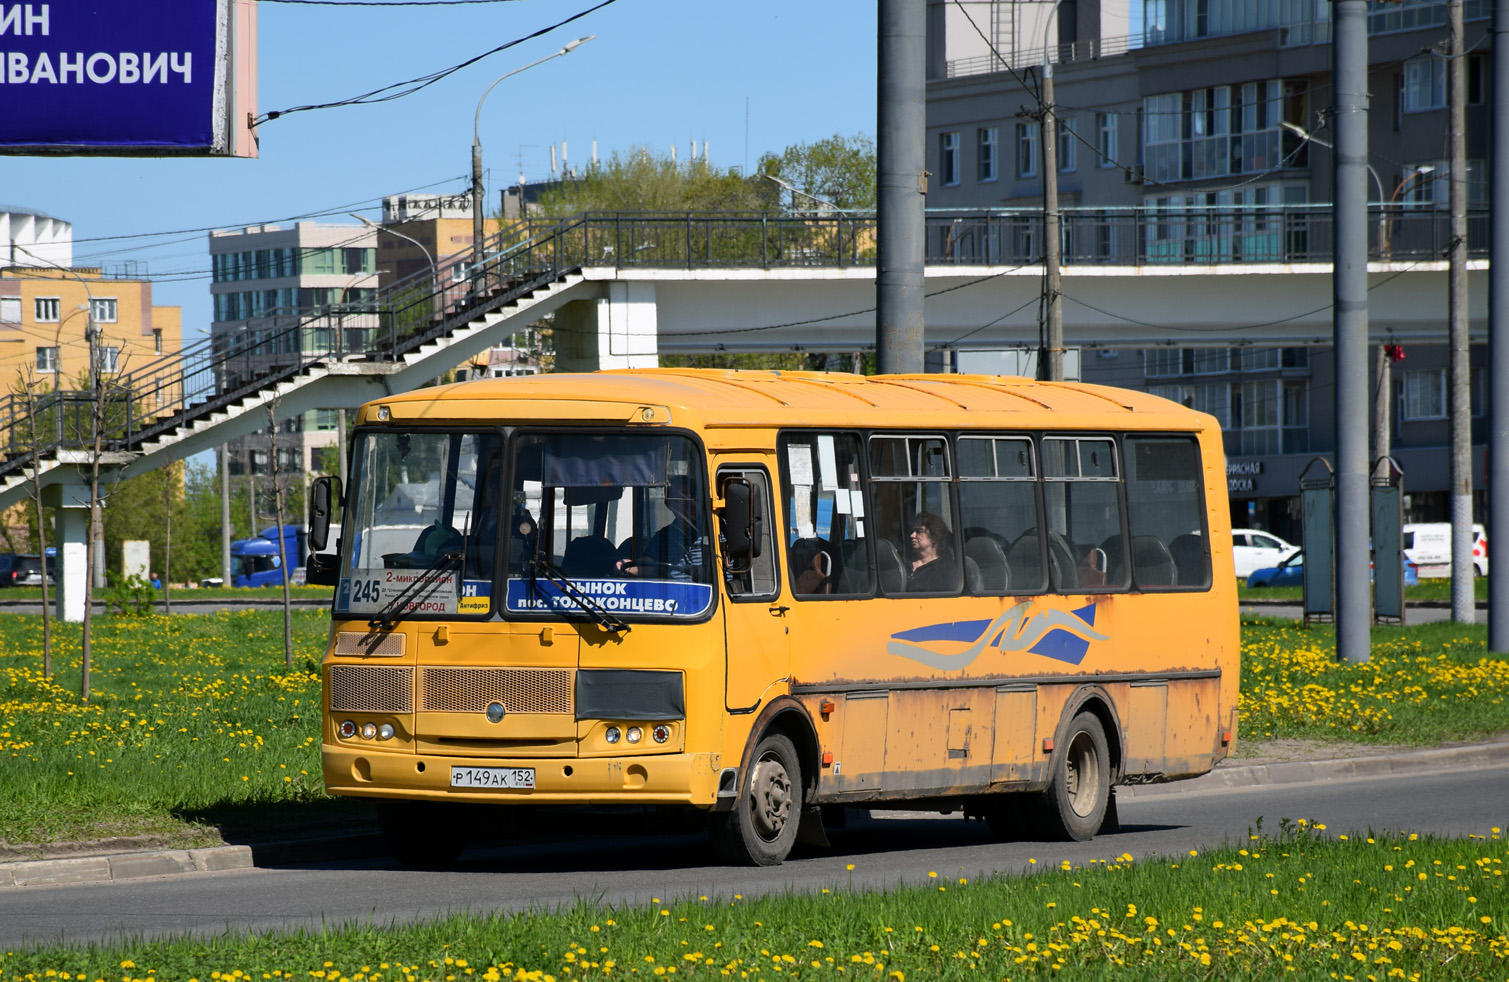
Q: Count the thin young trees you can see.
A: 4